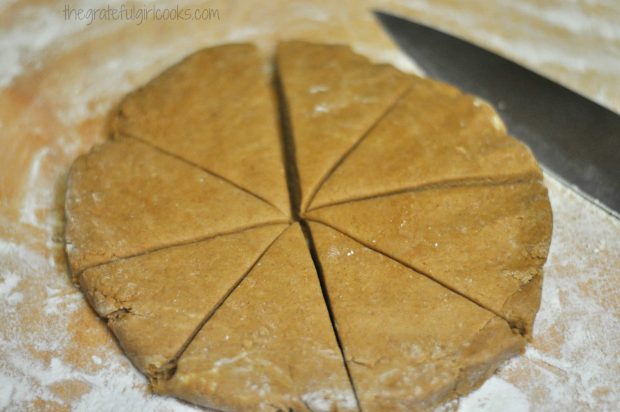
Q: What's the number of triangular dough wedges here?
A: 8